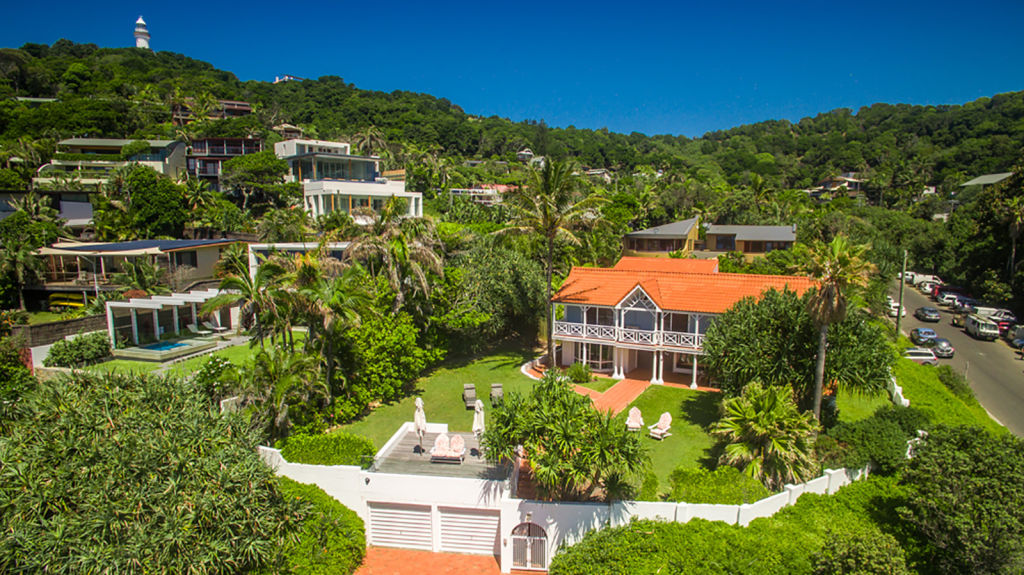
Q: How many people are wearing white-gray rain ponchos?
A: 0